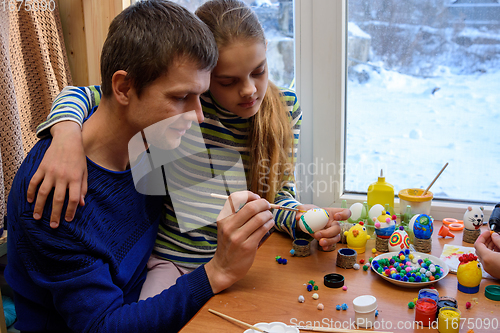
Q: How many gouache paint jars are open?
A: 4